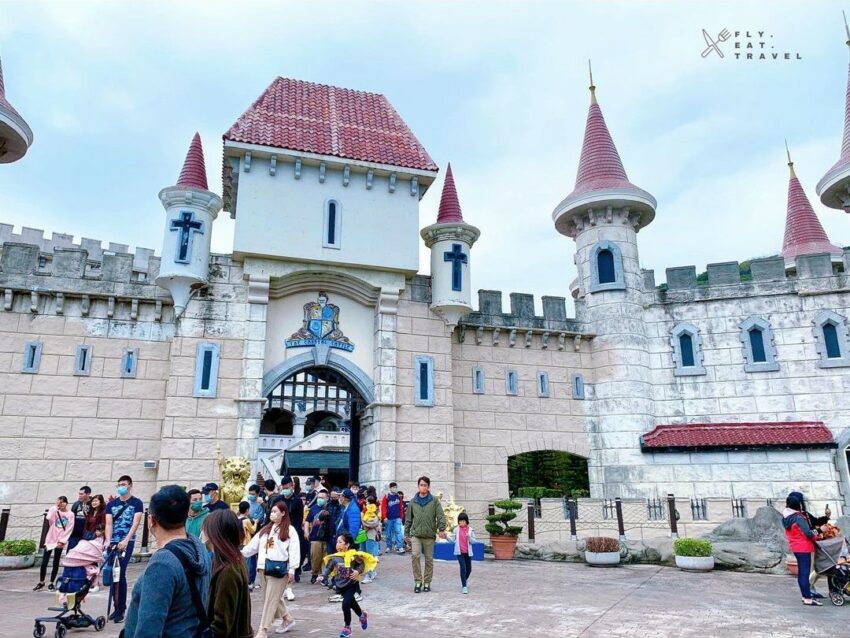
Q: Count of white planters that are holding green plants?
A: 2